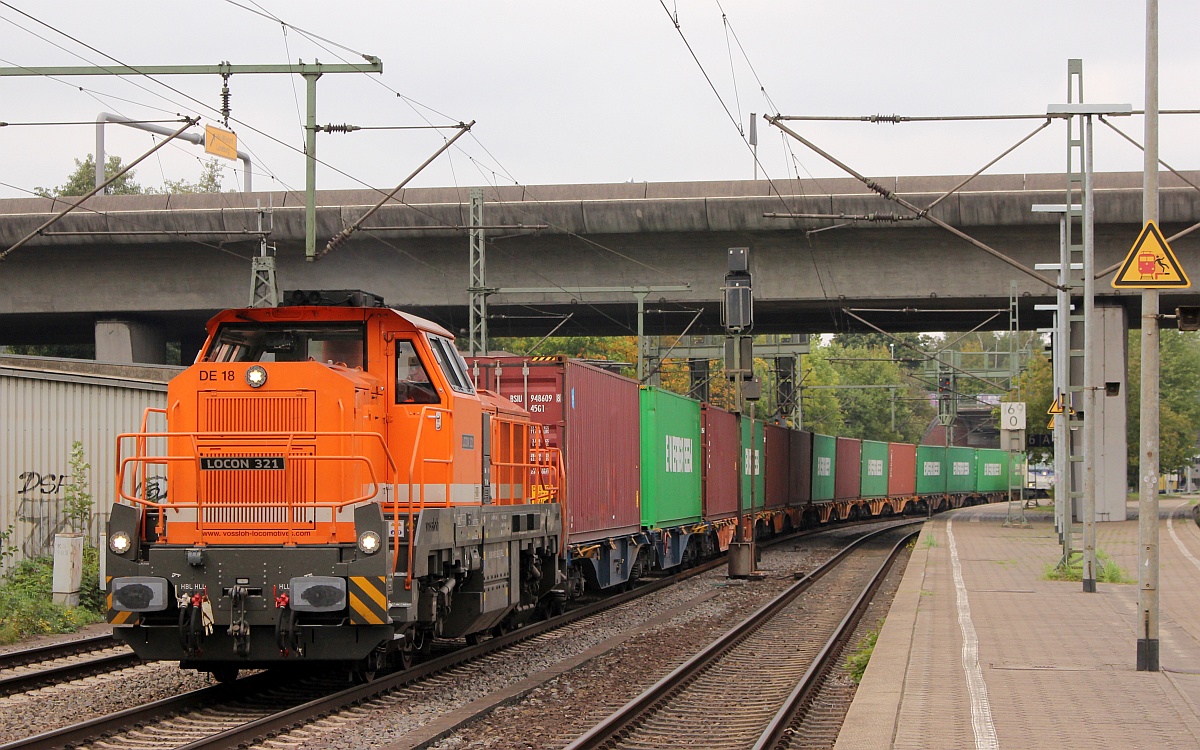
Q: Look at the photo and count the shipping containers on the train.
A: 14